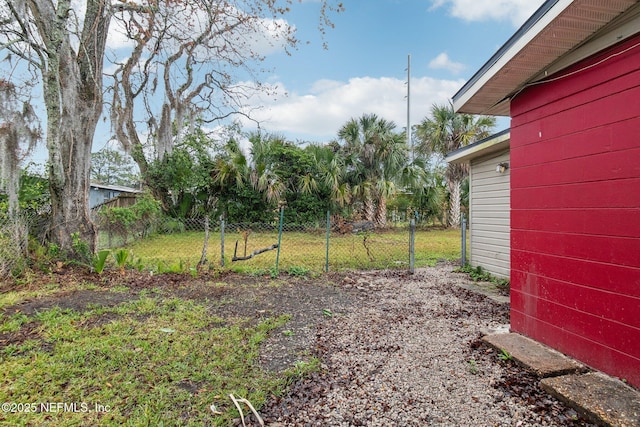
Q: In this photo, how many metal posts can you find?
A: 5